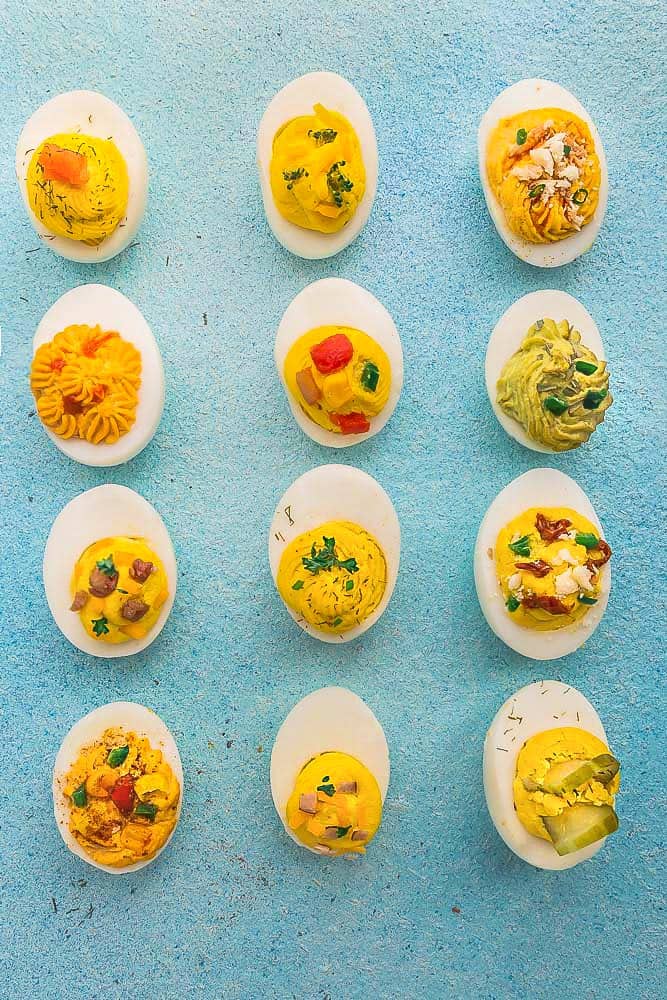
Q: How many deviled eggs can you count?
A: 12